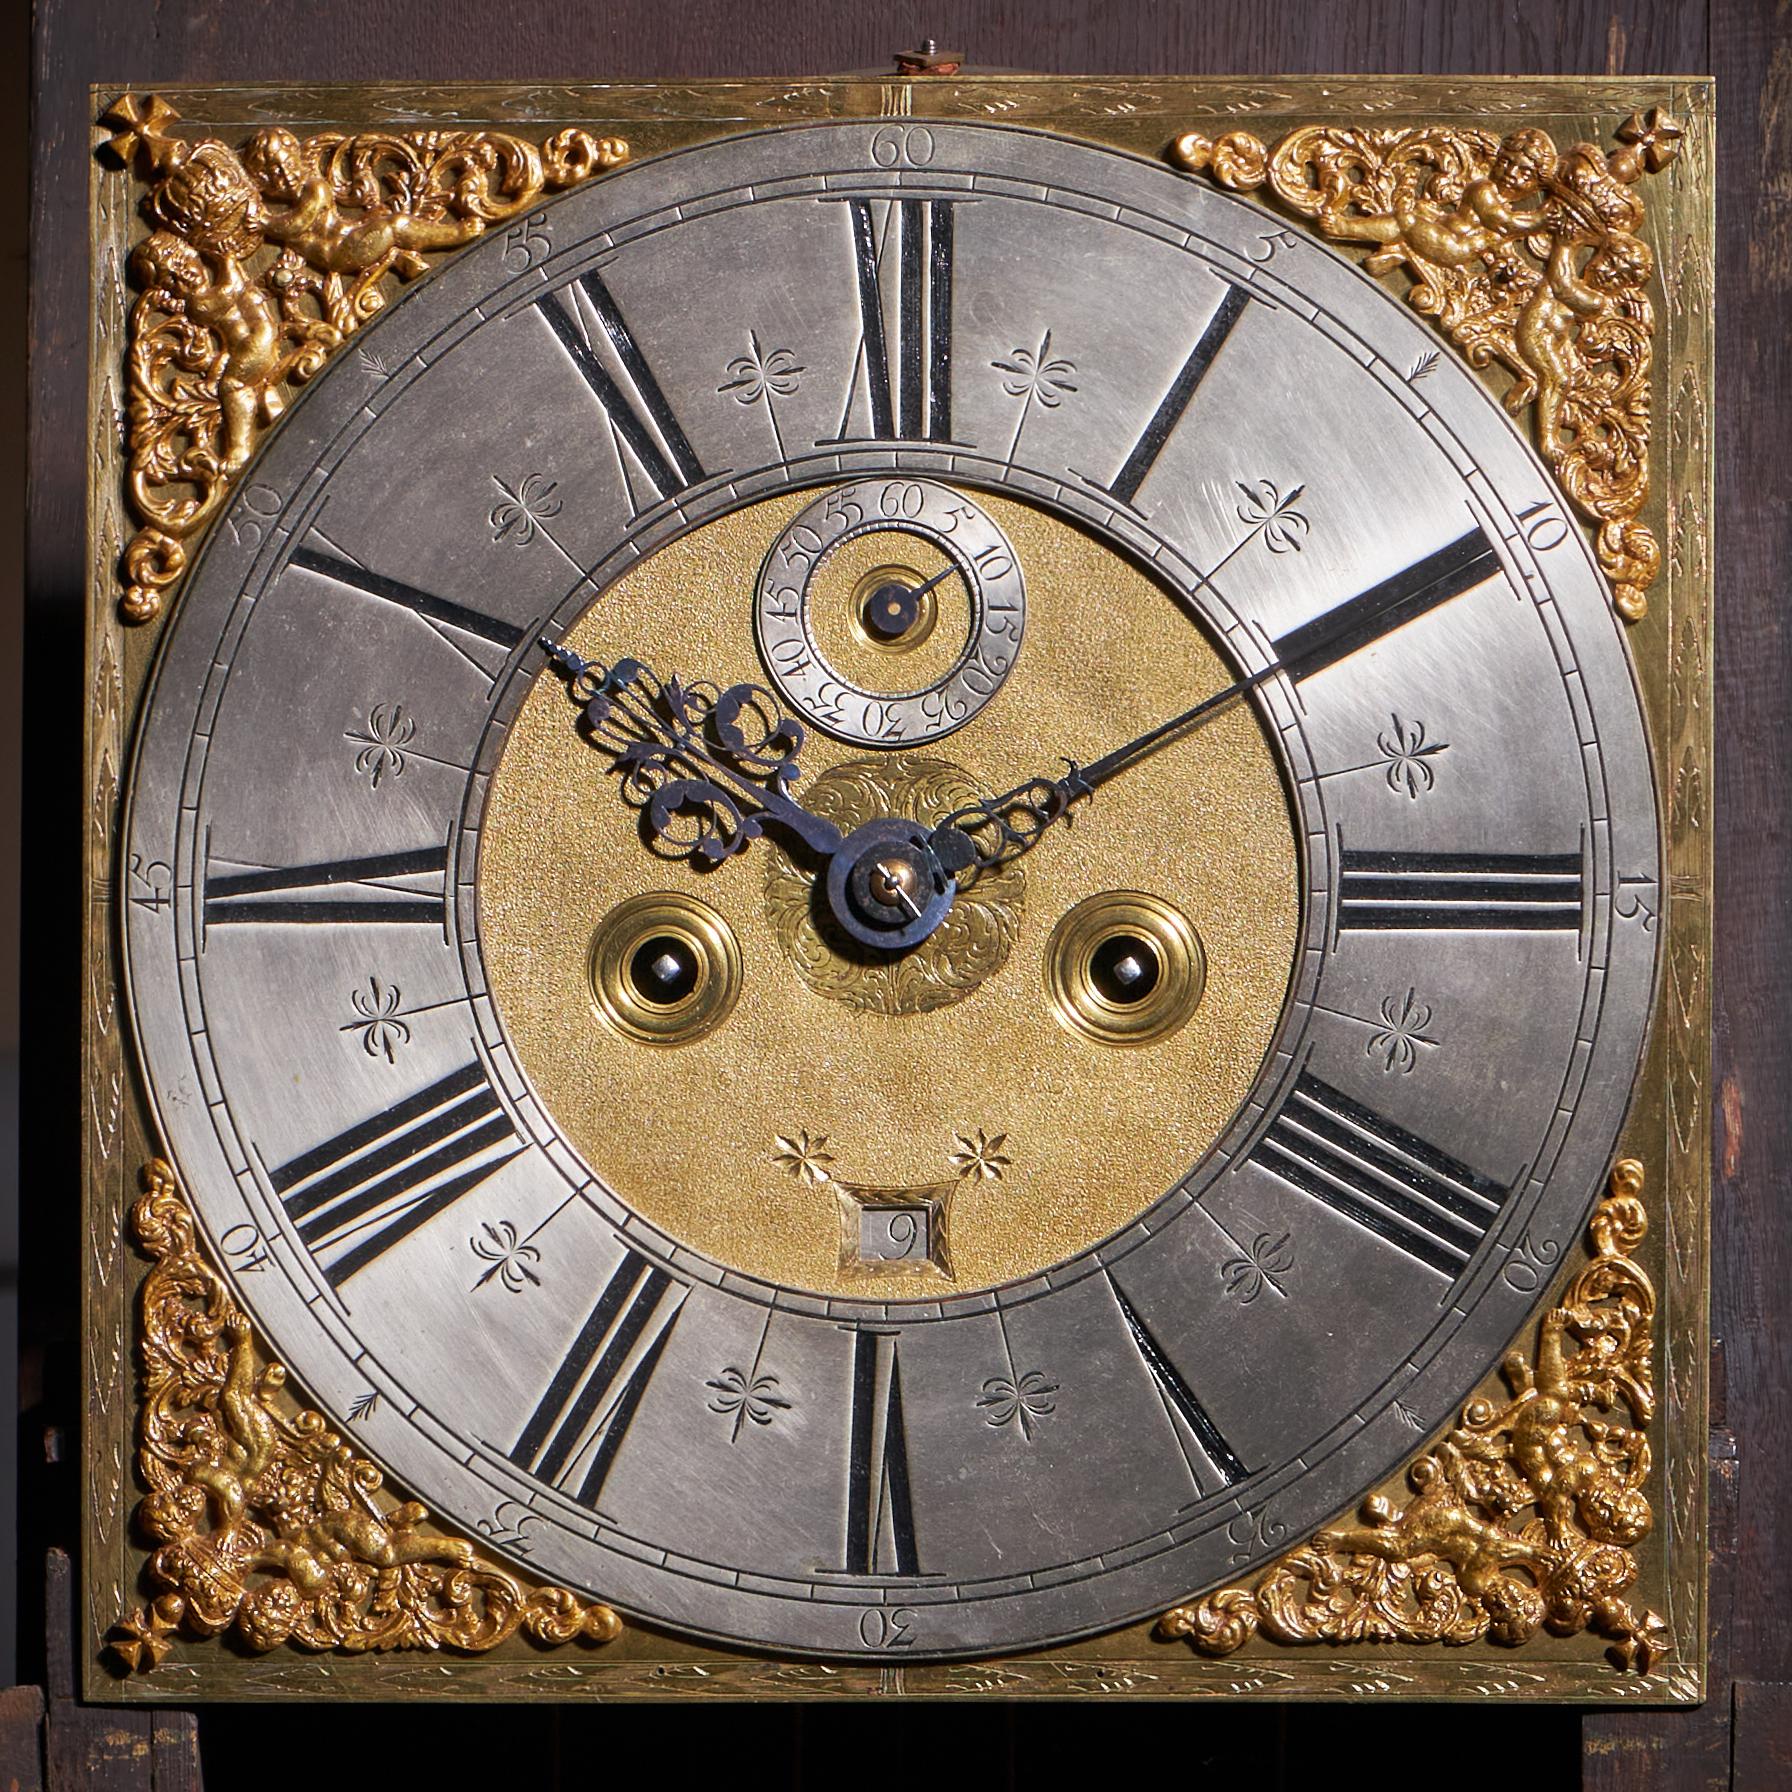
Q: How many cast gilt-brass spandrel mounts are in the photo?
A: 4